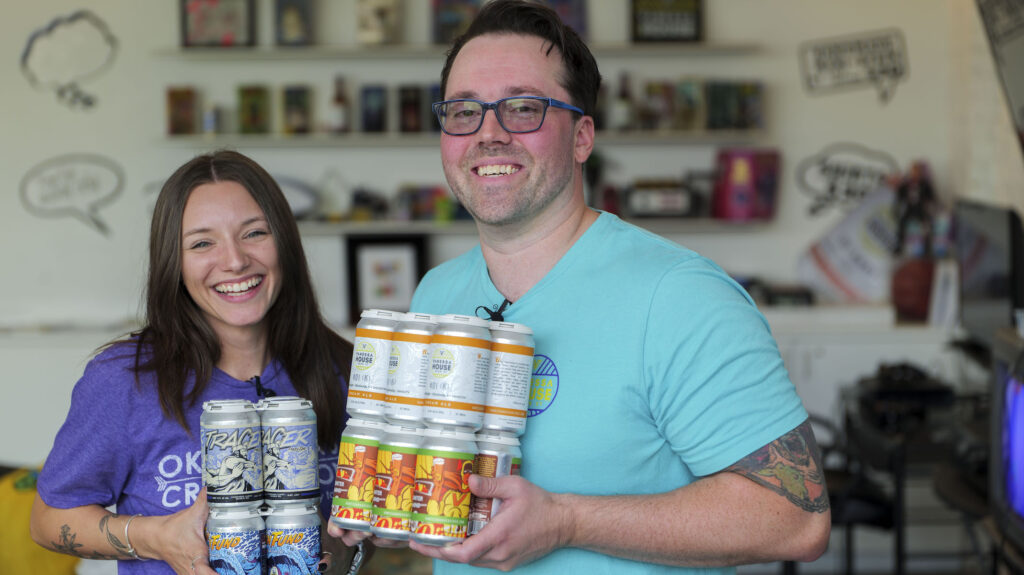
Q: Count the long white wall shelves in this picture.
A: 3